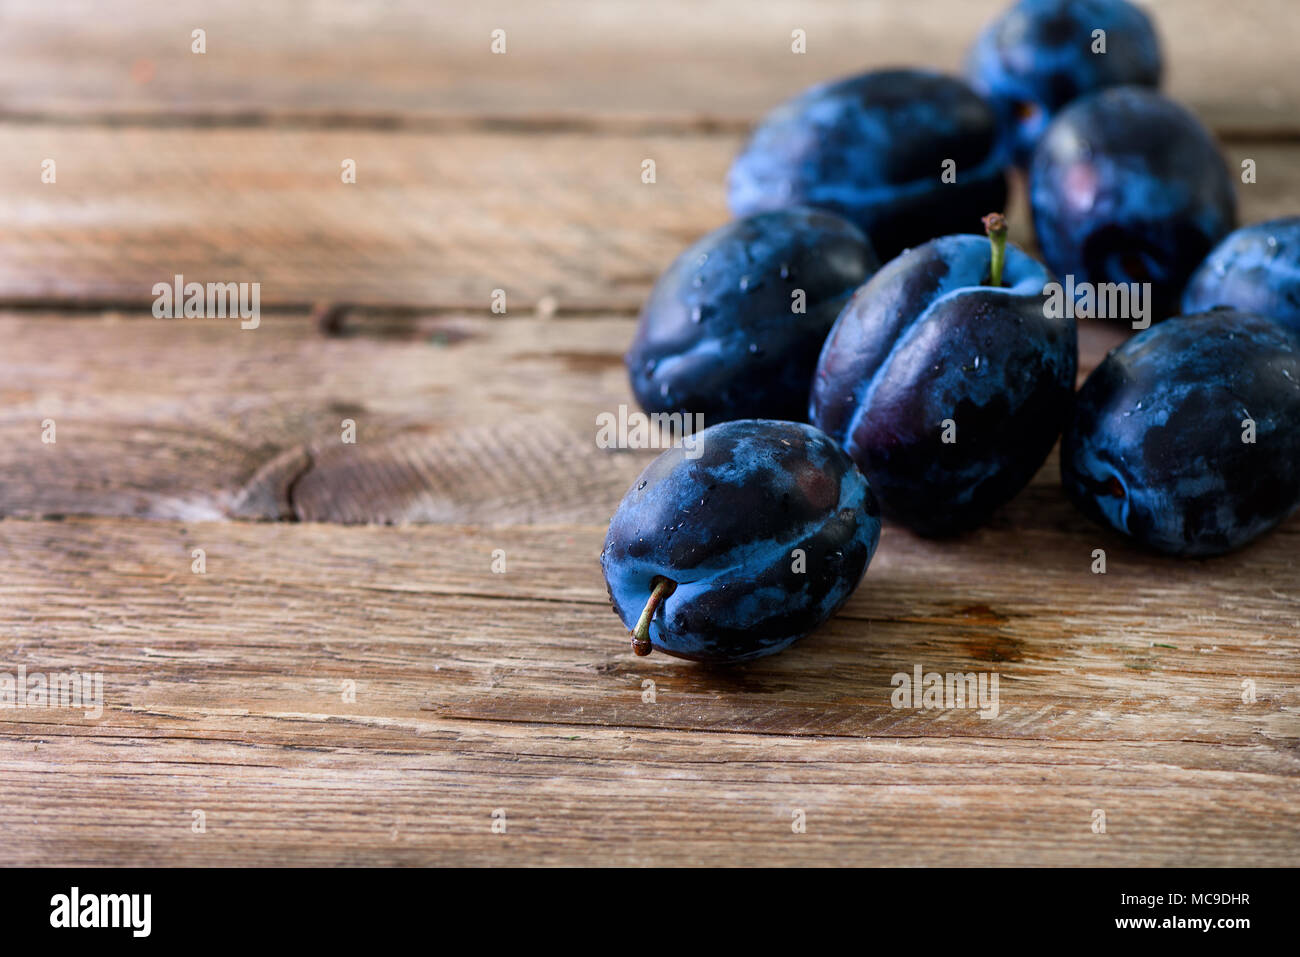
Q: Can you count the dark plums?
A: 8